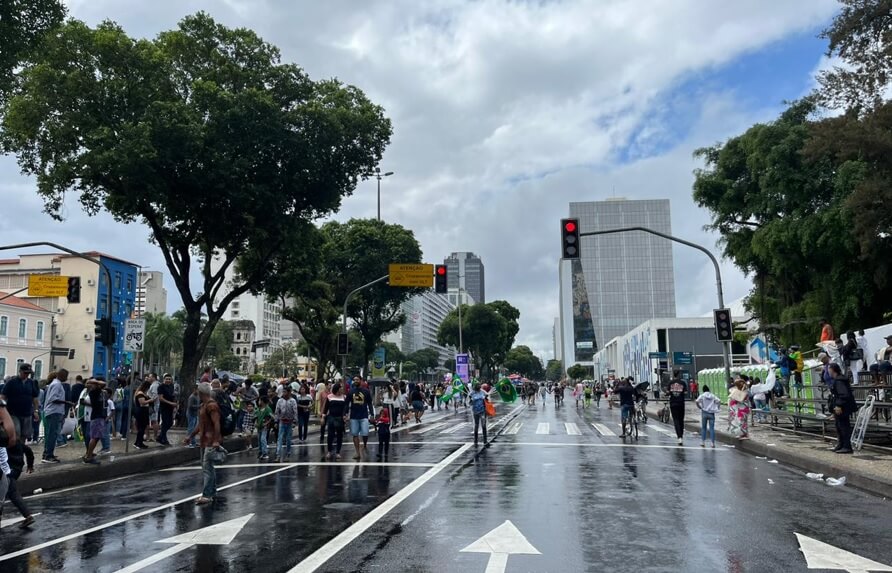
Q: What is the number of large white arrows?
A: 3